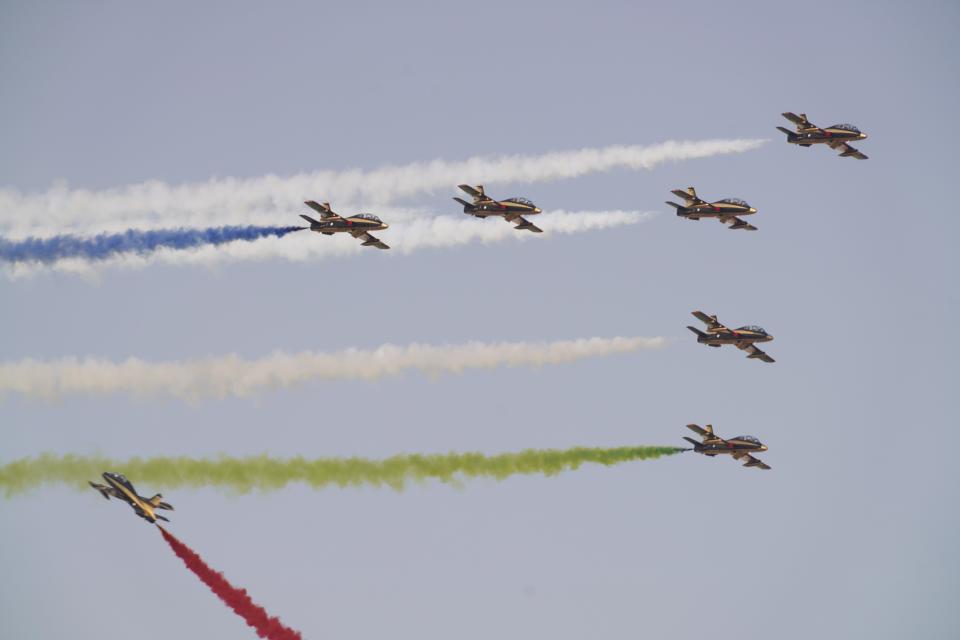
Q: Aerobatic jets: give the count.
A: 7